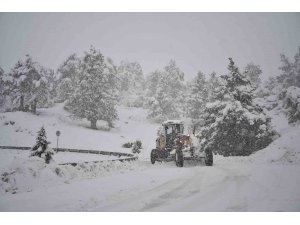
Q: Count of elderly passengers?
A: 0